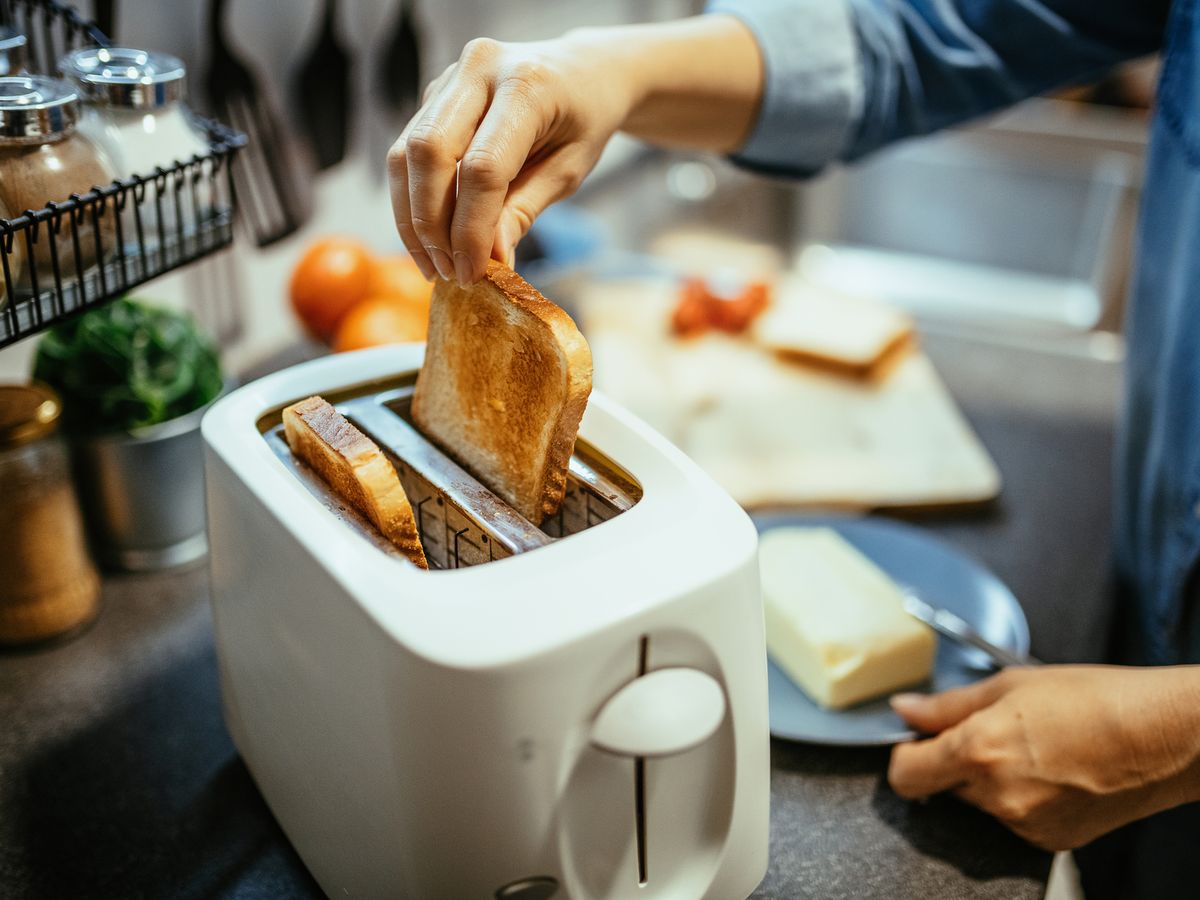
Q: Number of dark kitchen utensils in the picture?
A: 3